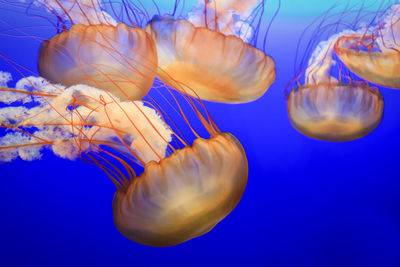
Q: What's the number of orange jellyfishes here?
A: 5